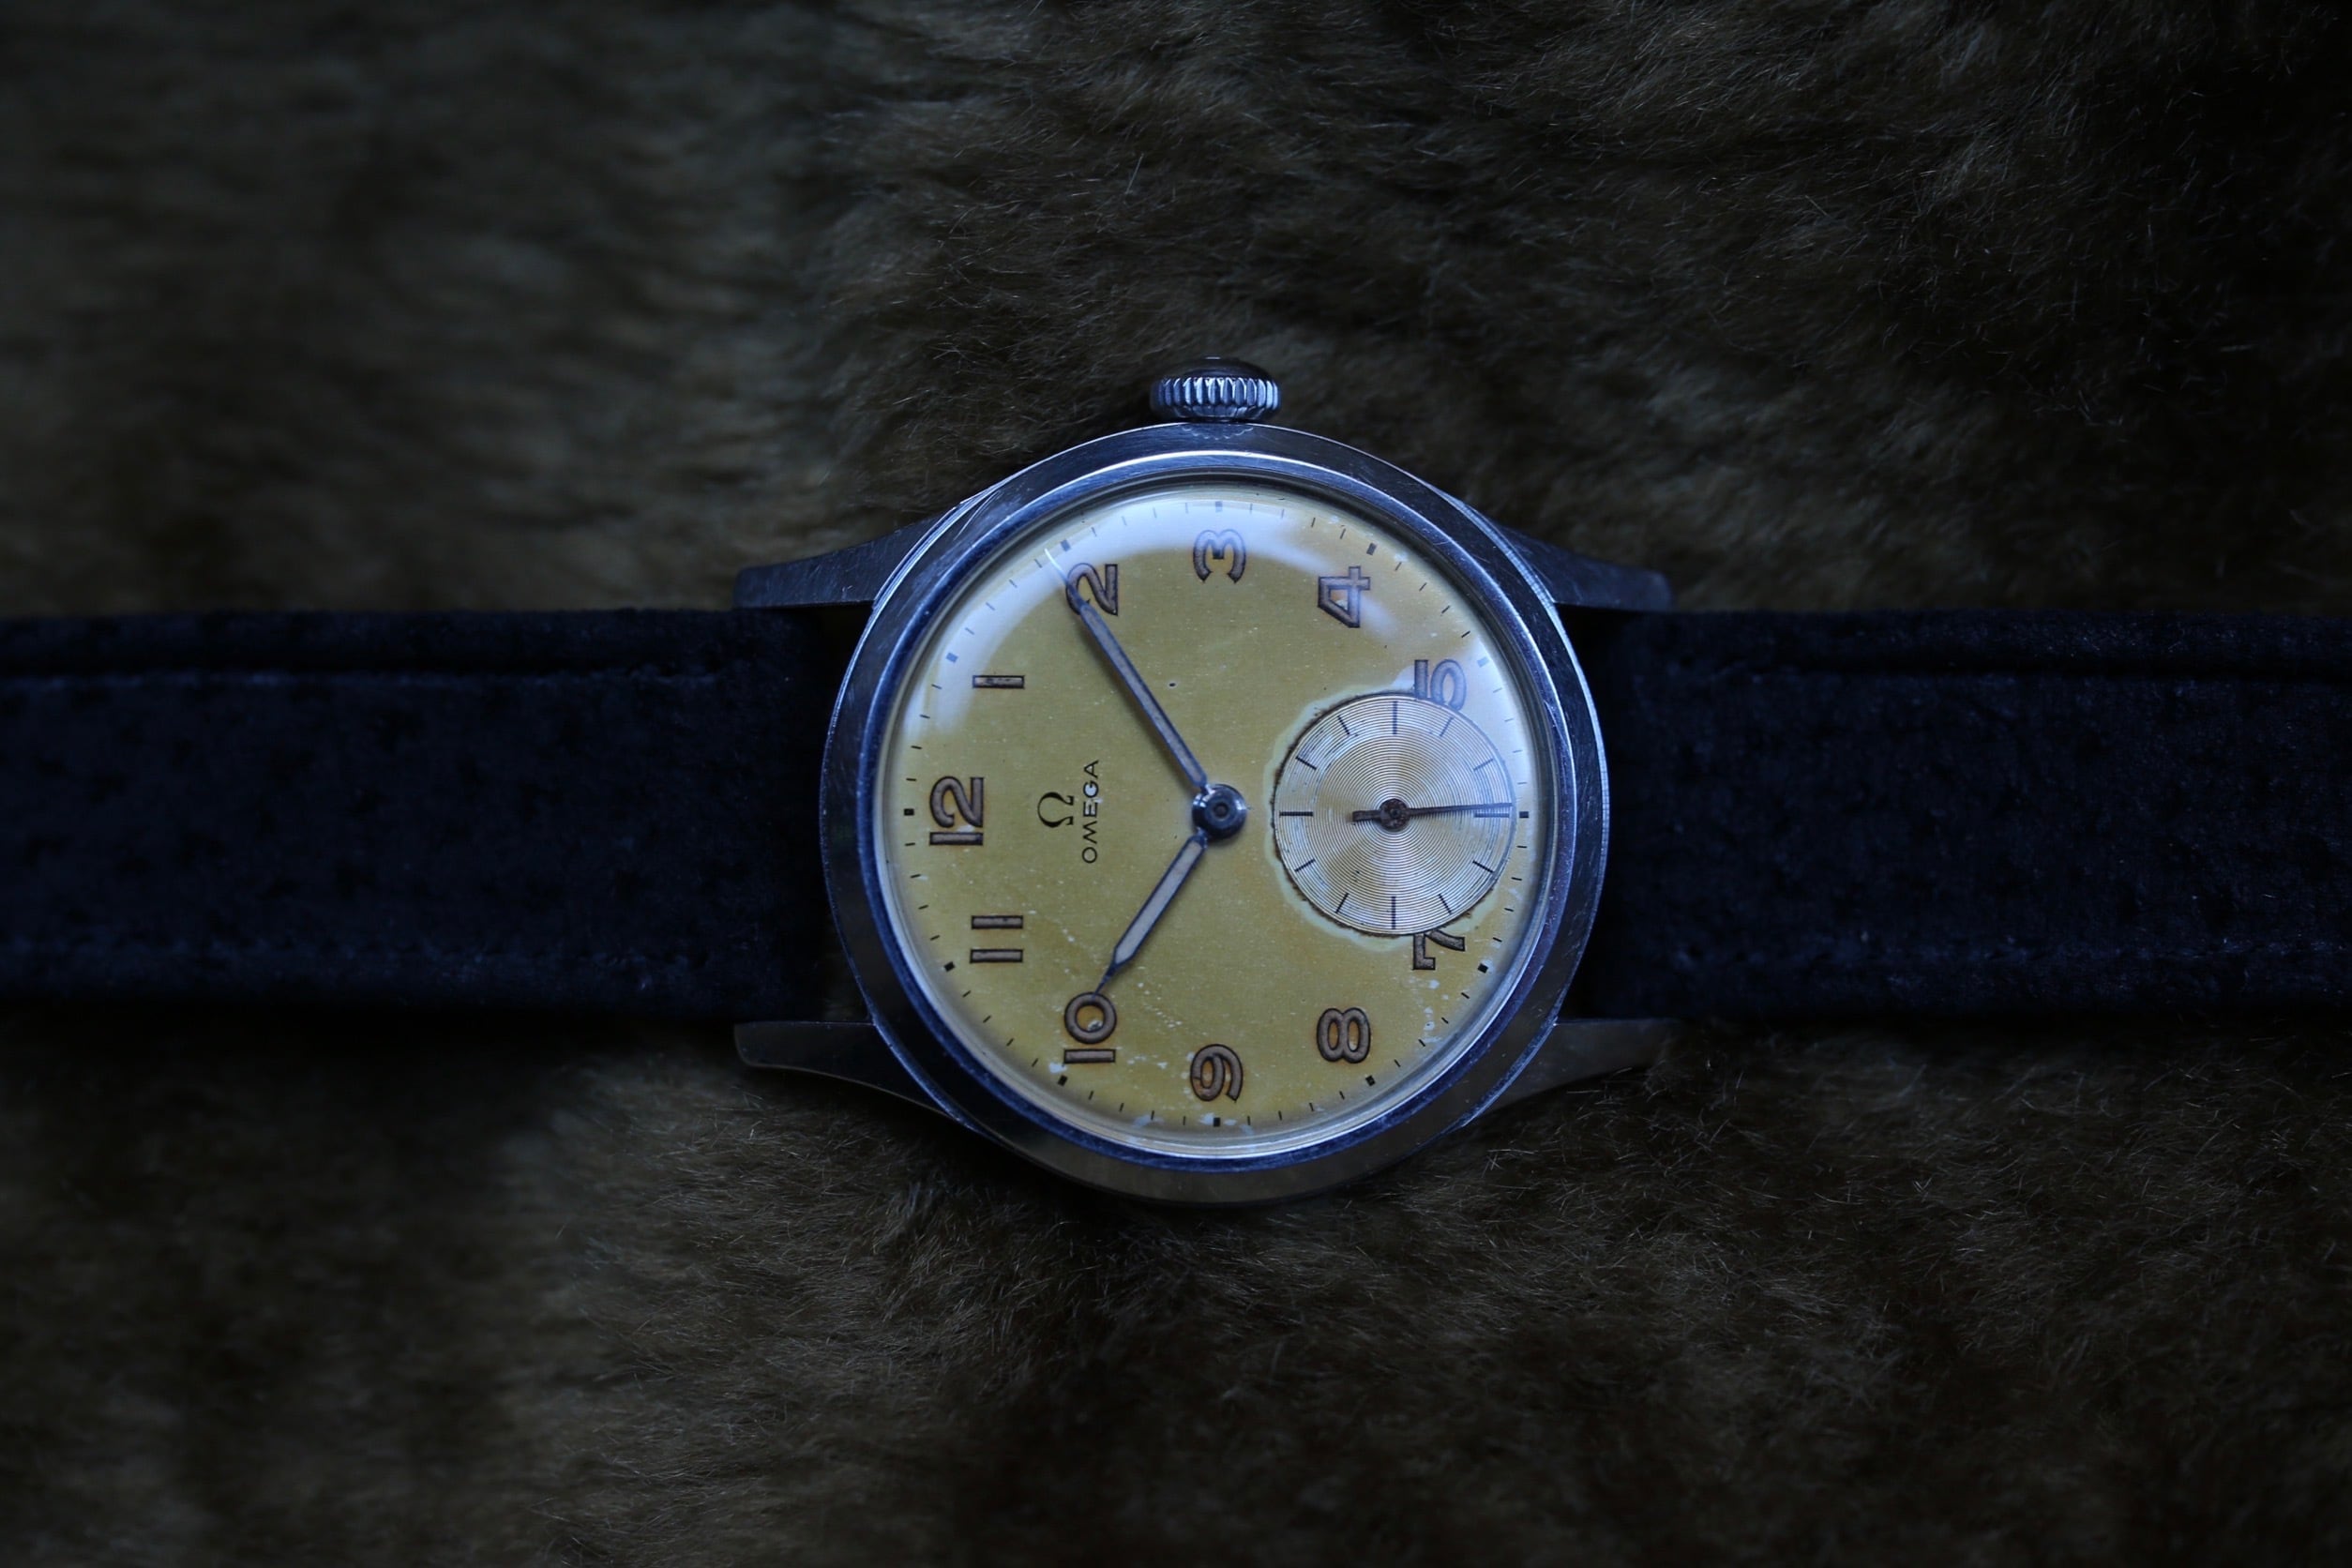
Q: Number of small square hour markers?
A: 12